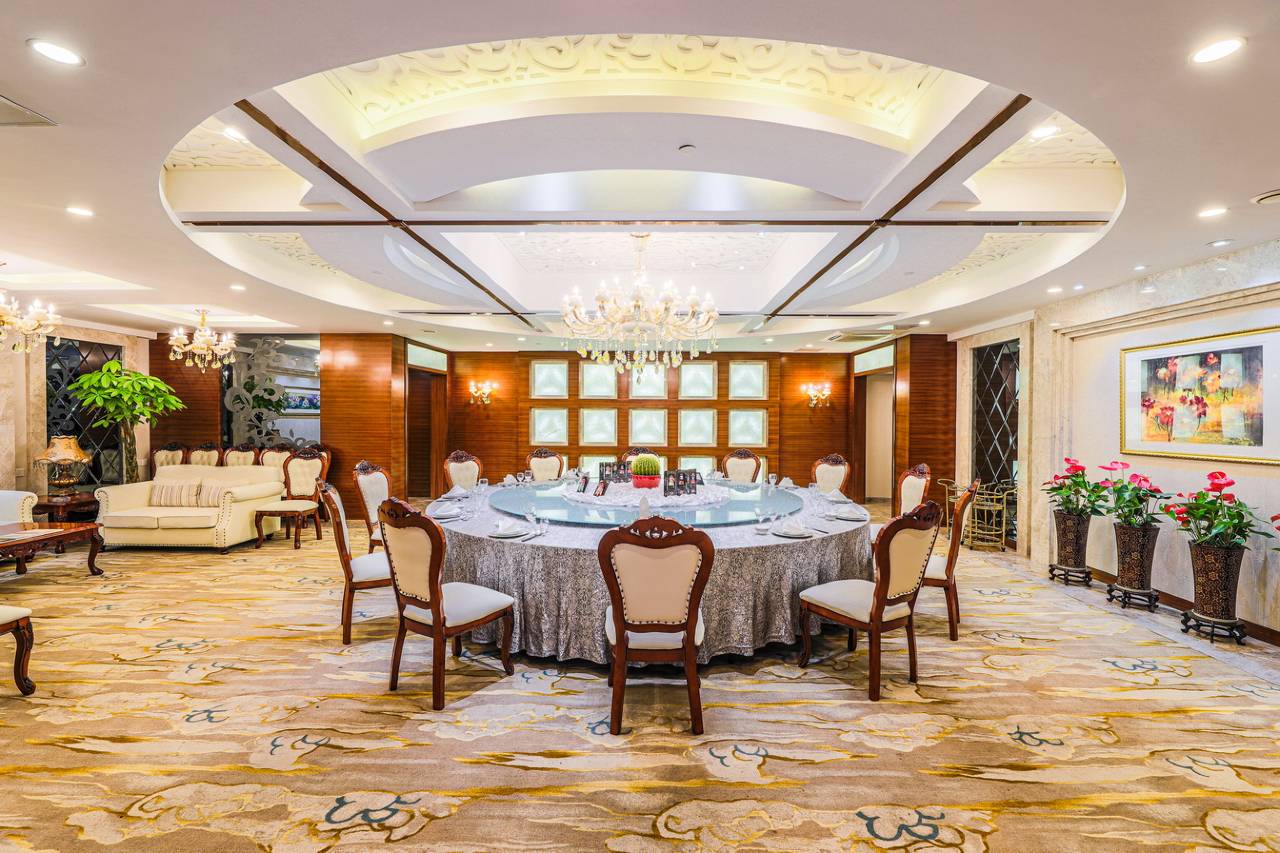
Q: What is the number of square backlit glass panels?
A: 15